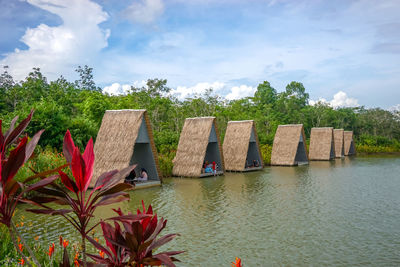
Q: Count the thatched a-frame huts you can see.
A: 7